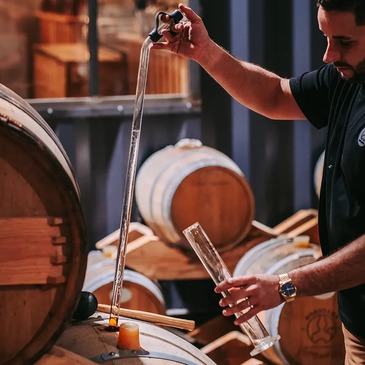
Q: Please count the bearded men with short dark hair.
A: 1